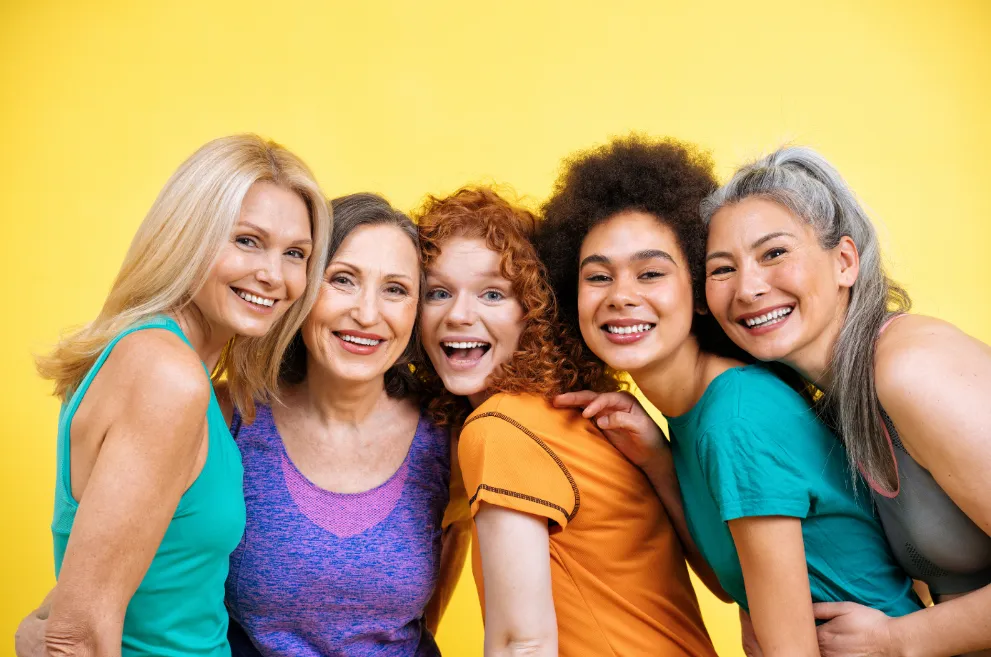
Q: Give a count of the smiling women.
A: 5